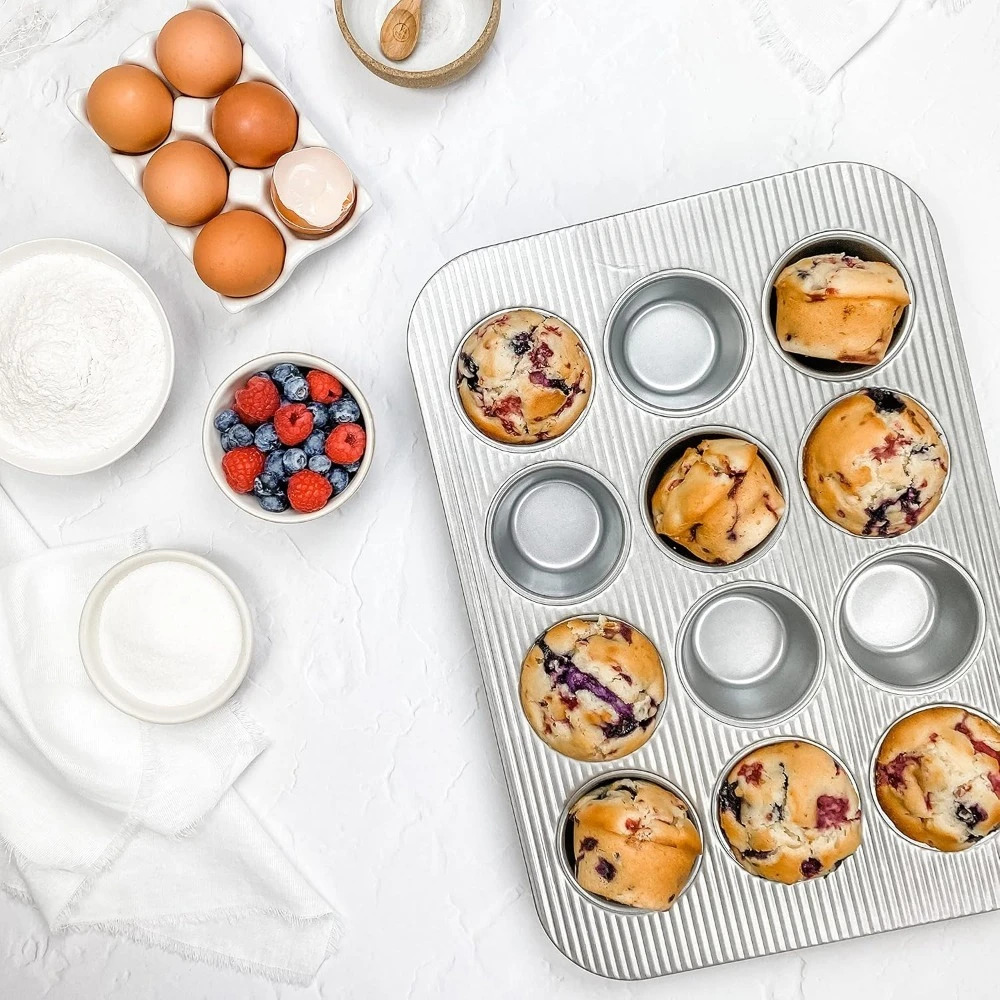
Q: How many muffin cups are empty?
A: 4